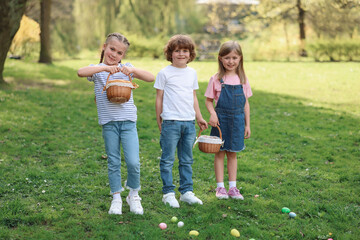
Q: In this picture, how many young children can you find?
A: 3